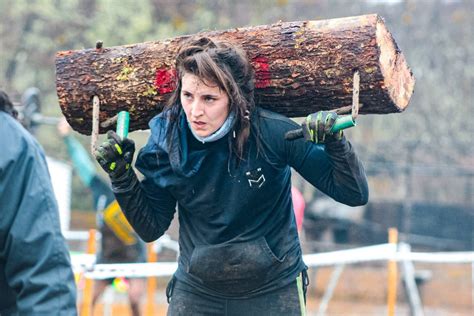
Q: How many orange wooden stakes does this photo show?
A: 3